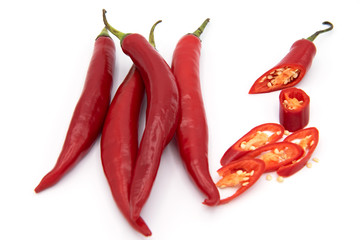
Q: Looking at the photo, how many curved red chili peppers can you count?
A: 4